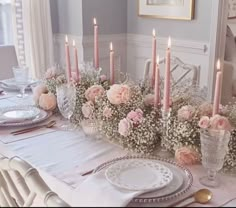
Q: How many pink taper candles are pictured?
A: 8